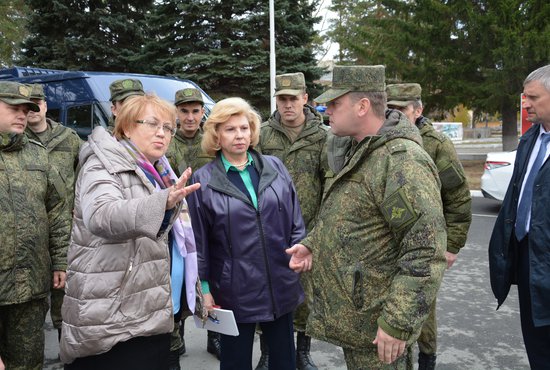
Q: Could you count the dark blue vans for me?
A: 1